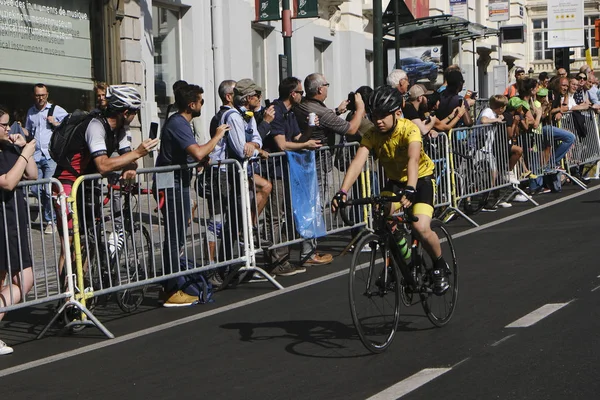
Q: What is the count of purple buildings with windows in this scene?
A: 0